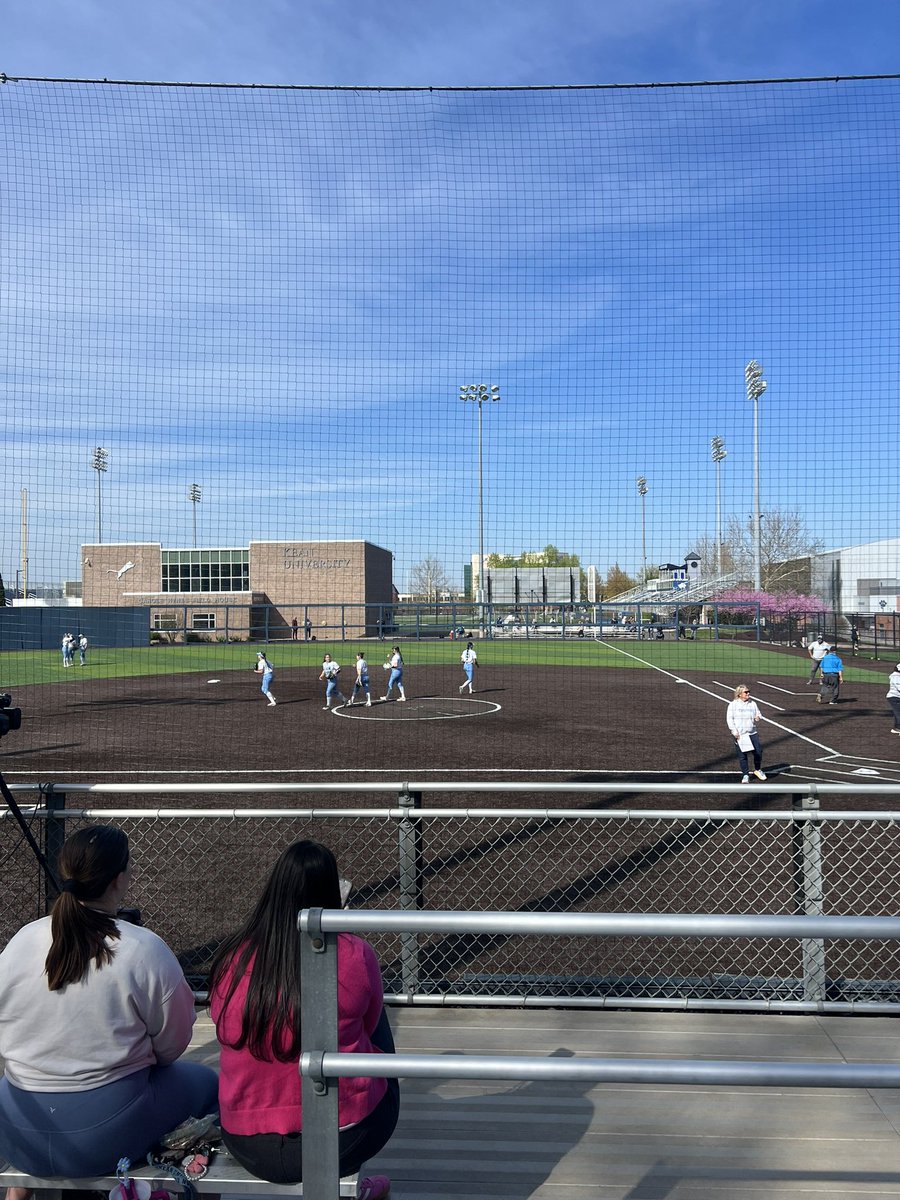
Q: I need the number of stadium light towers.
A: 6